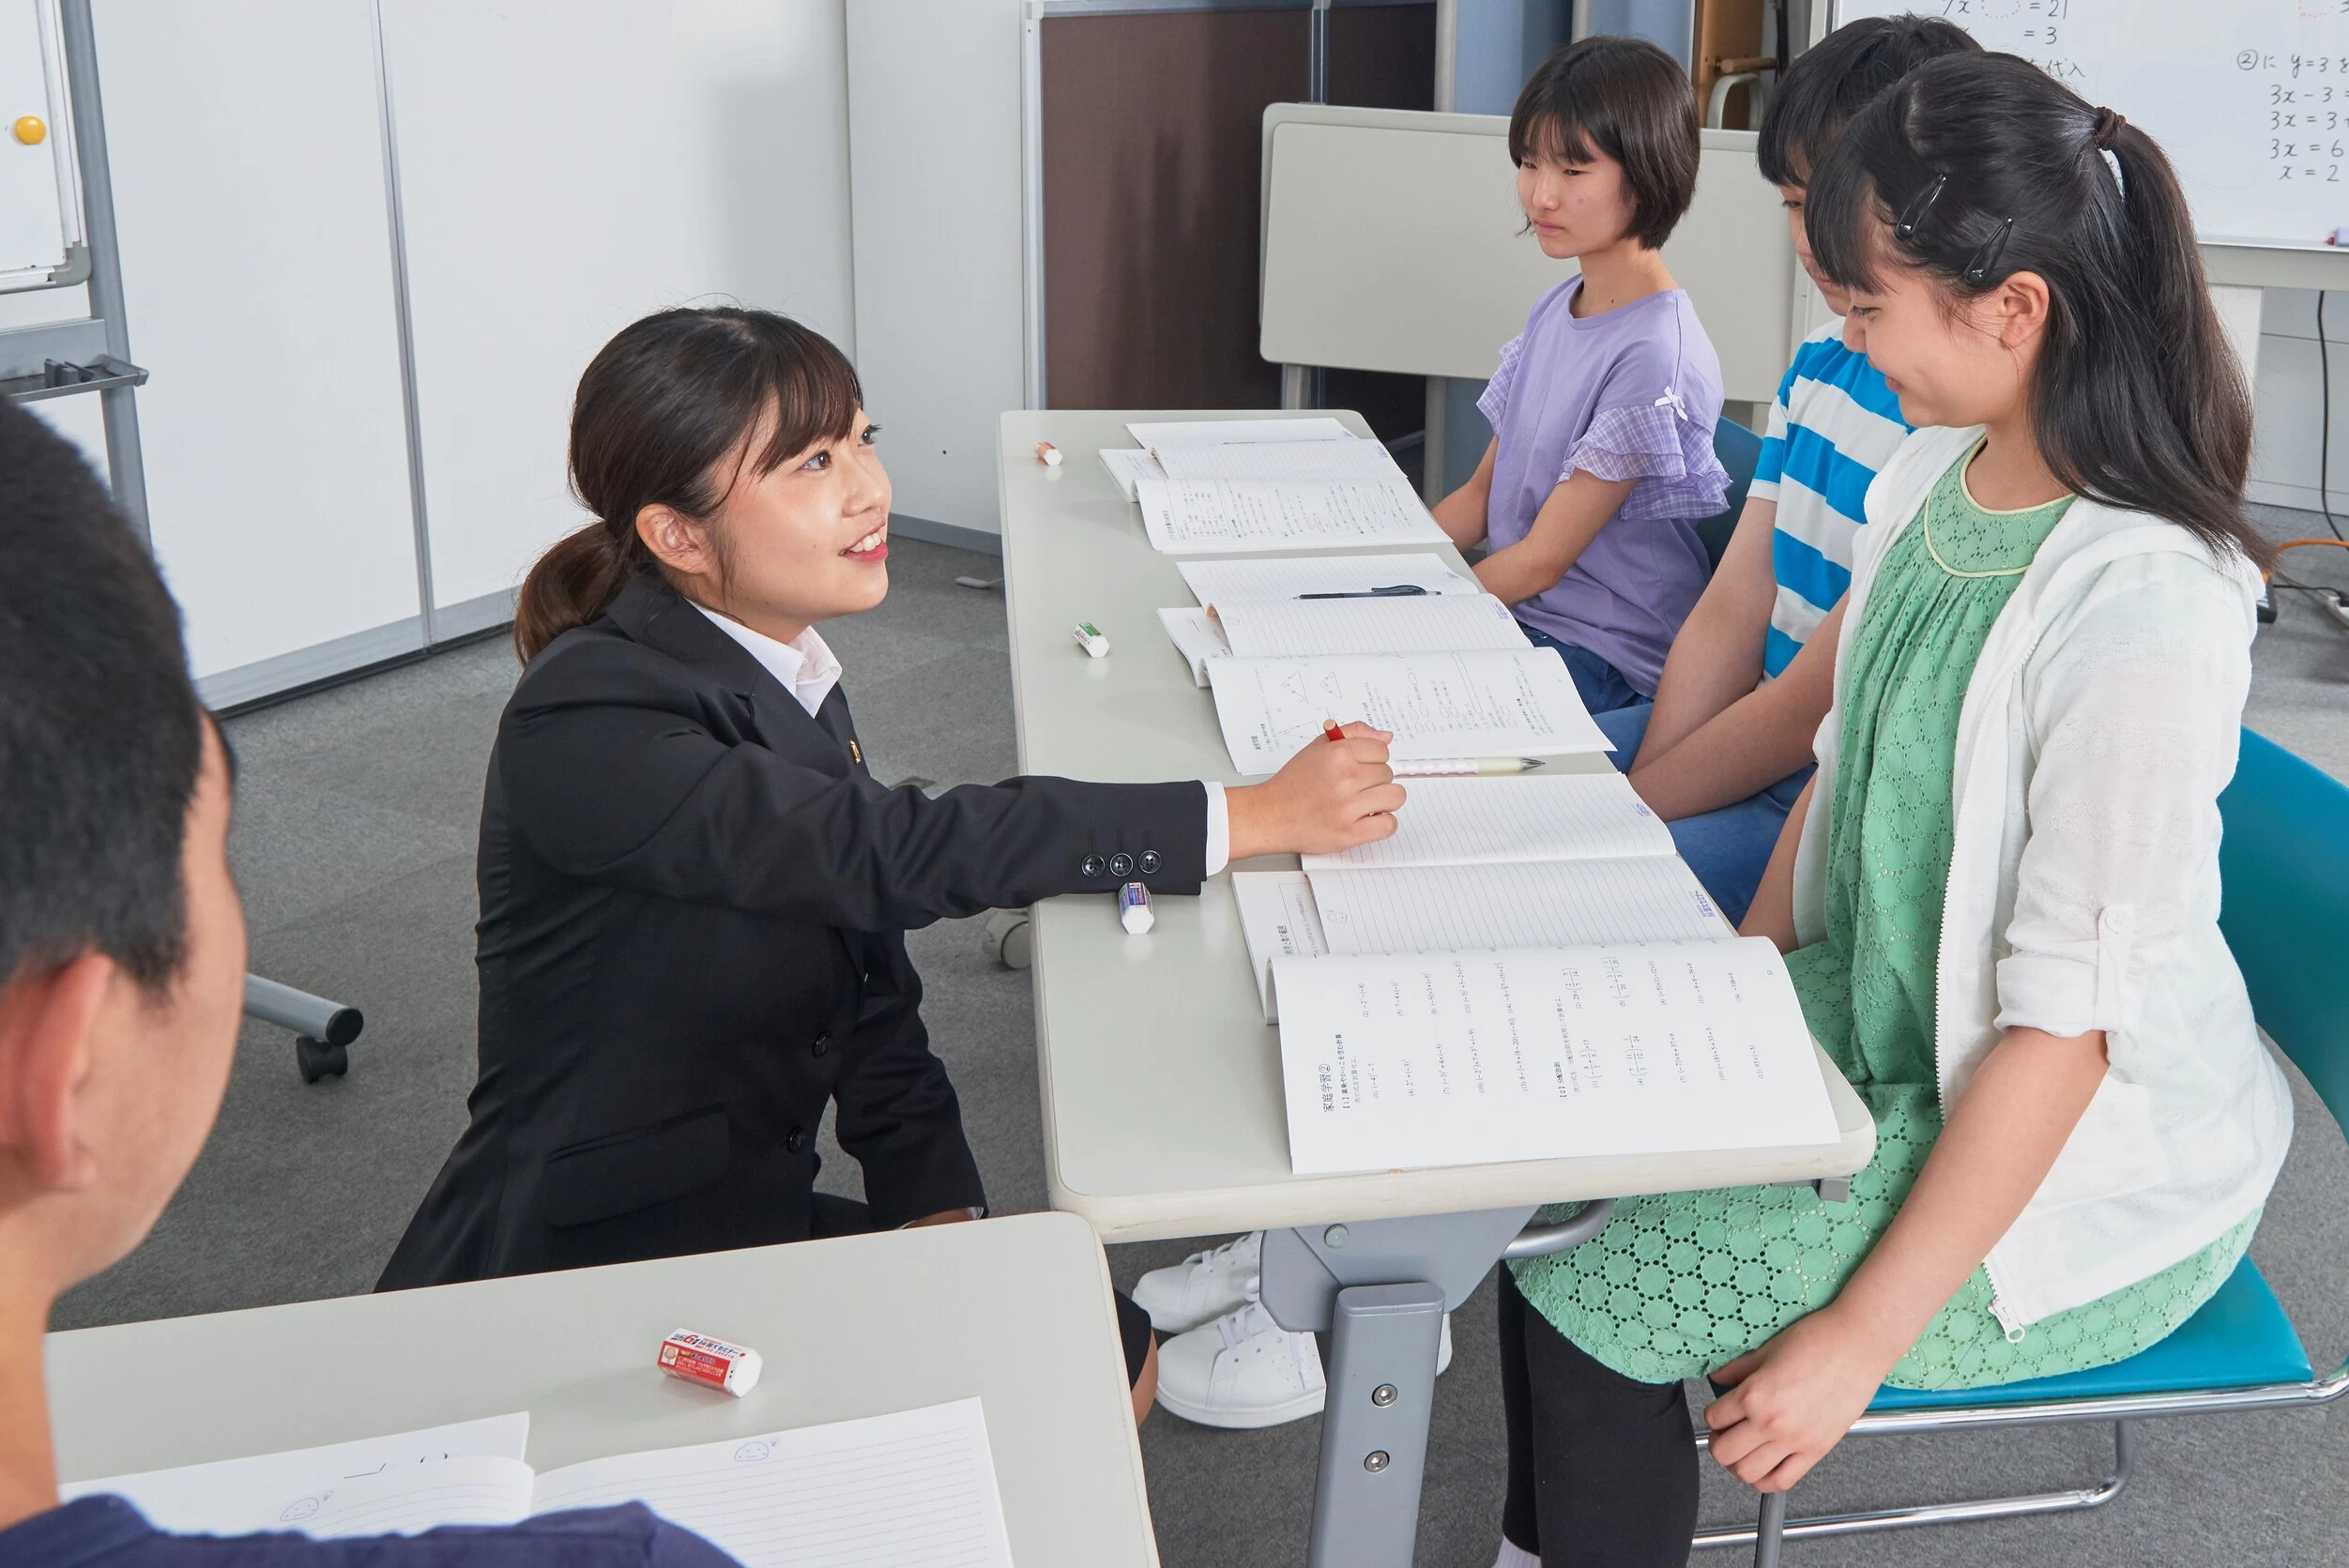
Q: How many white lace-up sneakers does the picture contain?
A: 2